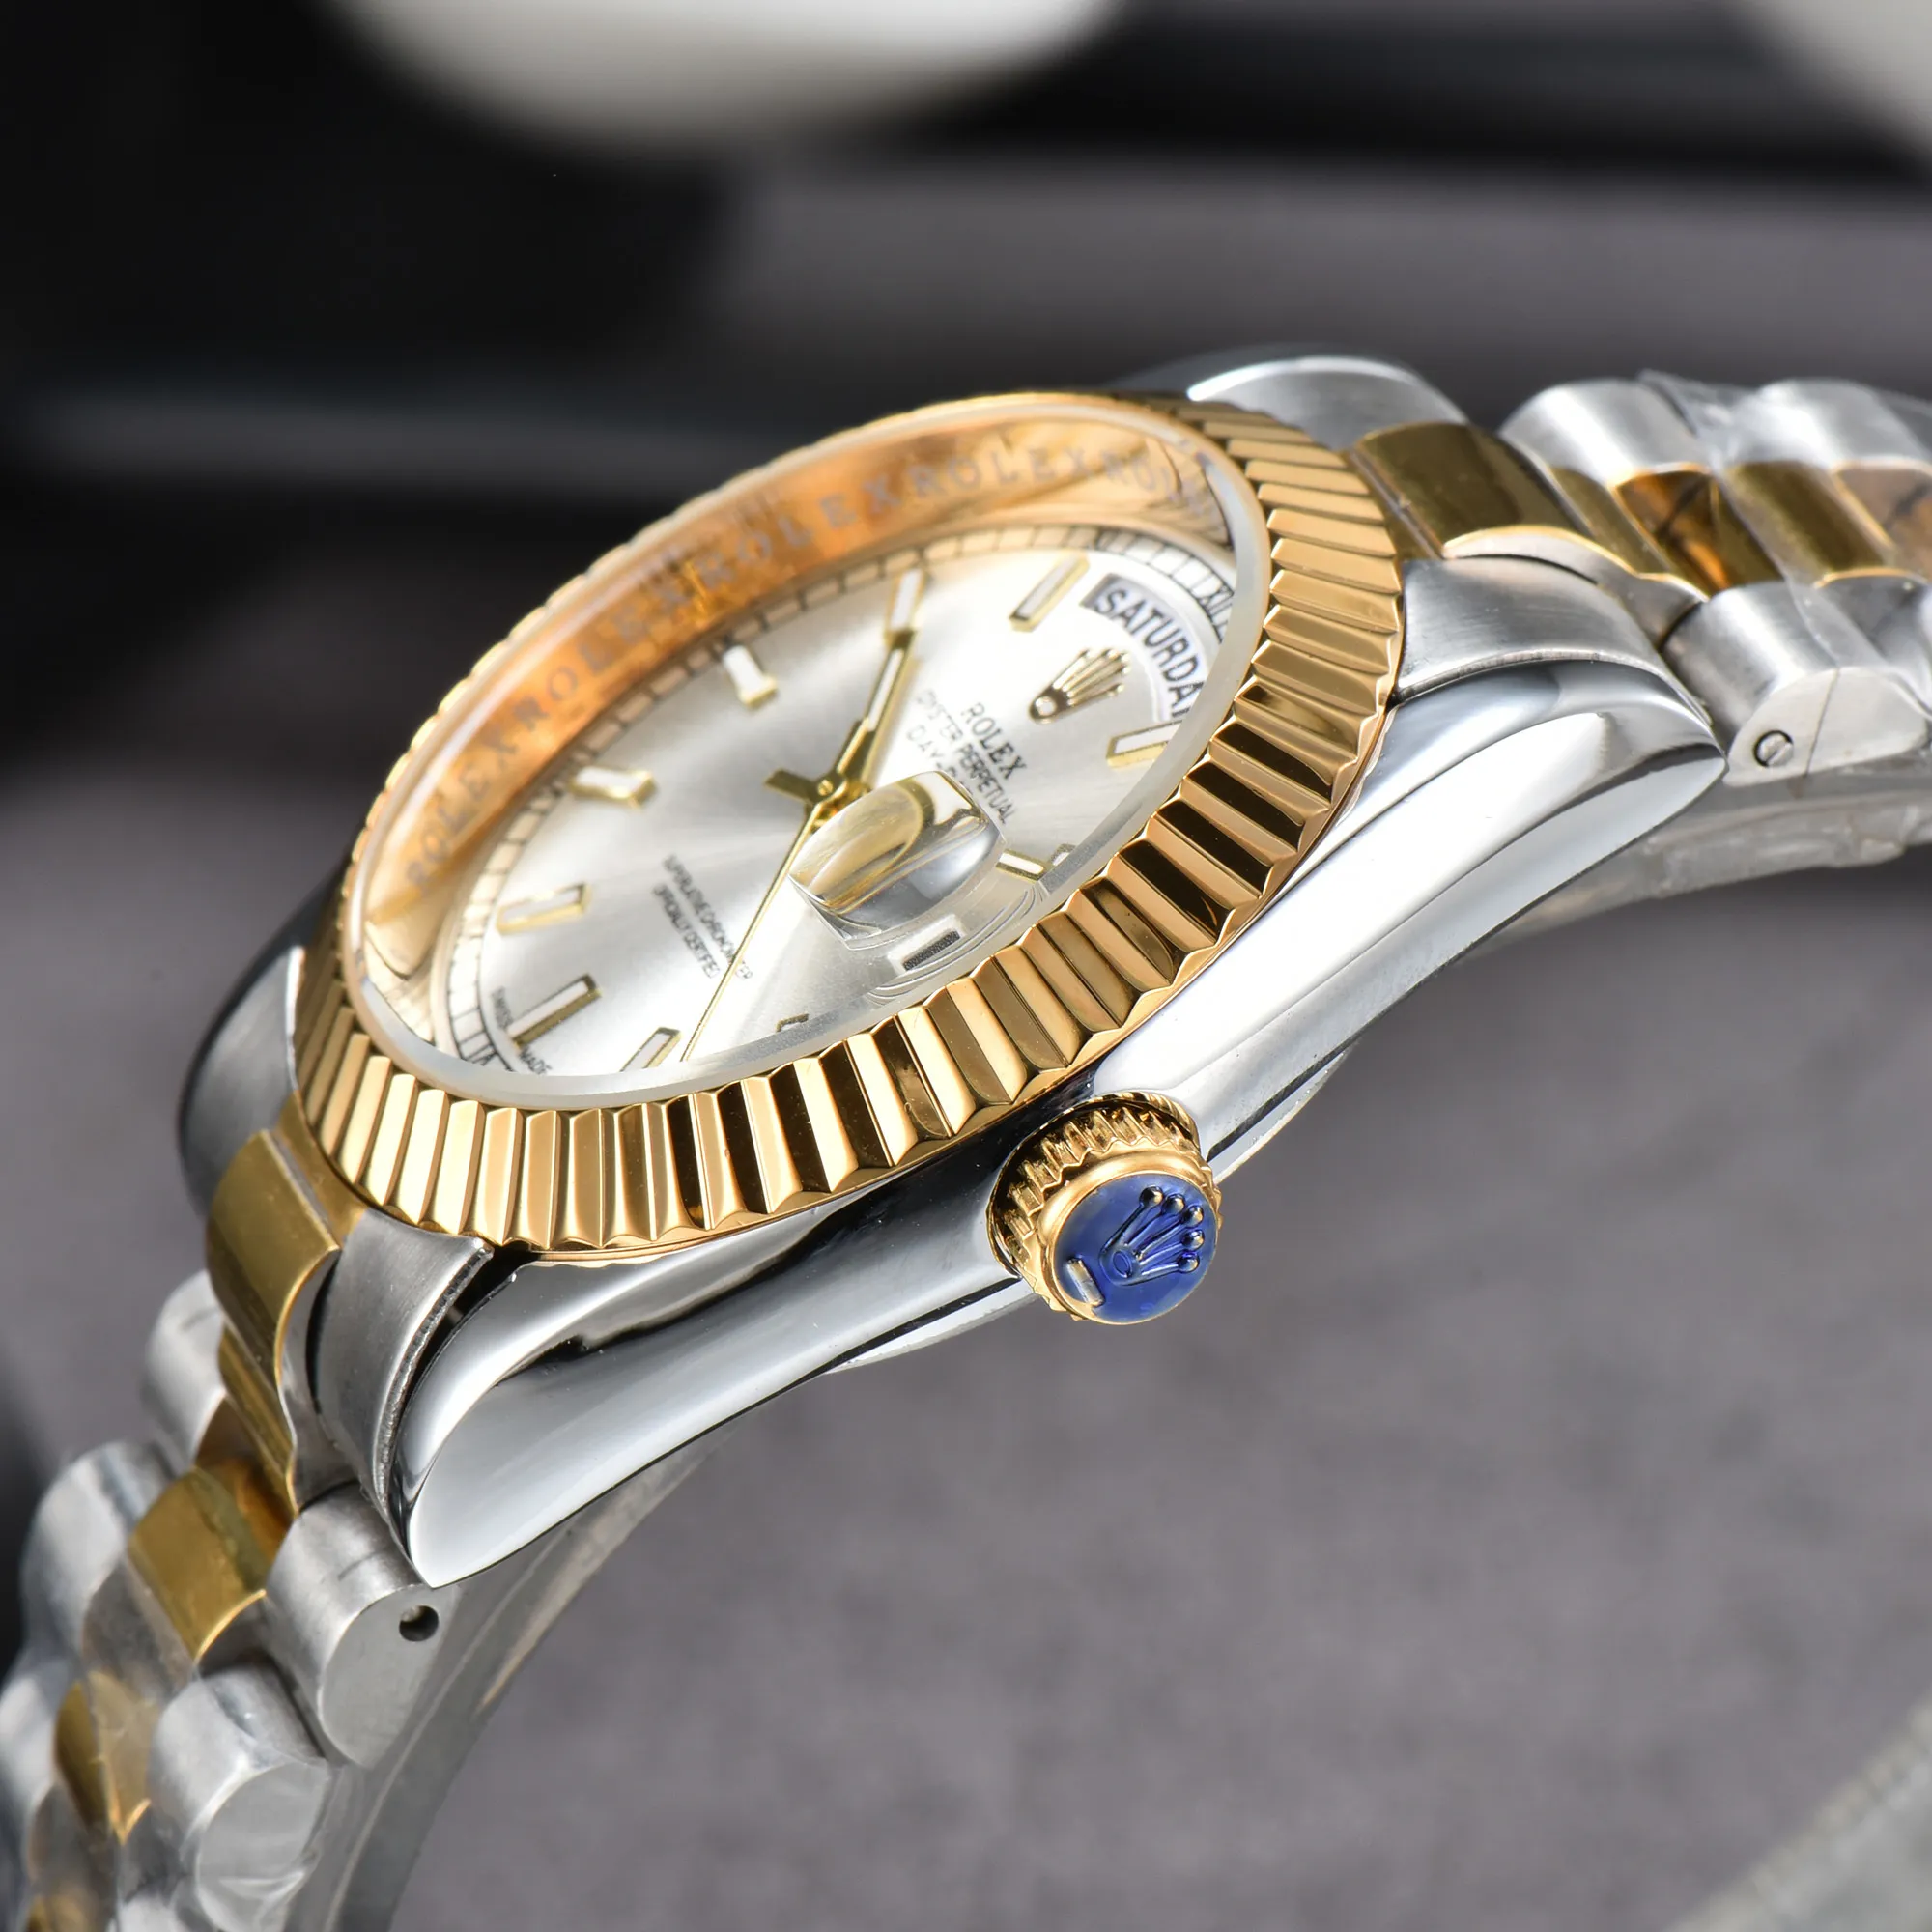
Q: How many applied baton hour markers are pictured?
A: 10